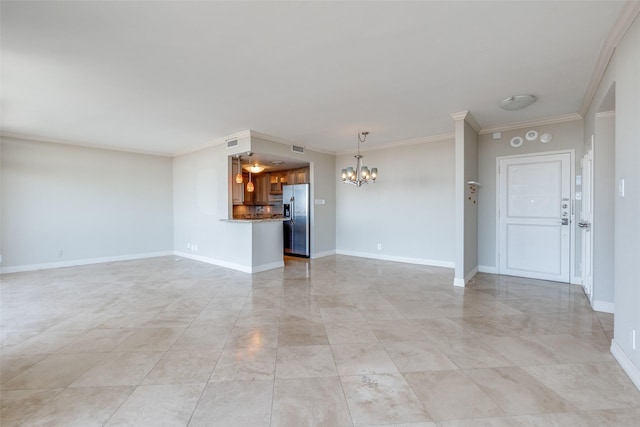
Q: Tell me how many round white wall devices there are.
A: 3